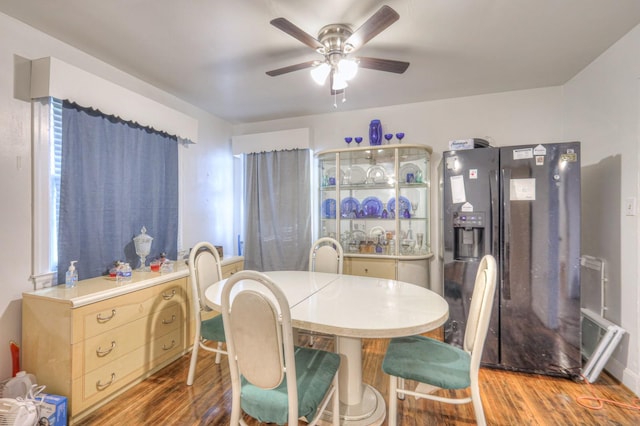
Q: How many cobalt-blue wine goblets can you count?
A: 4